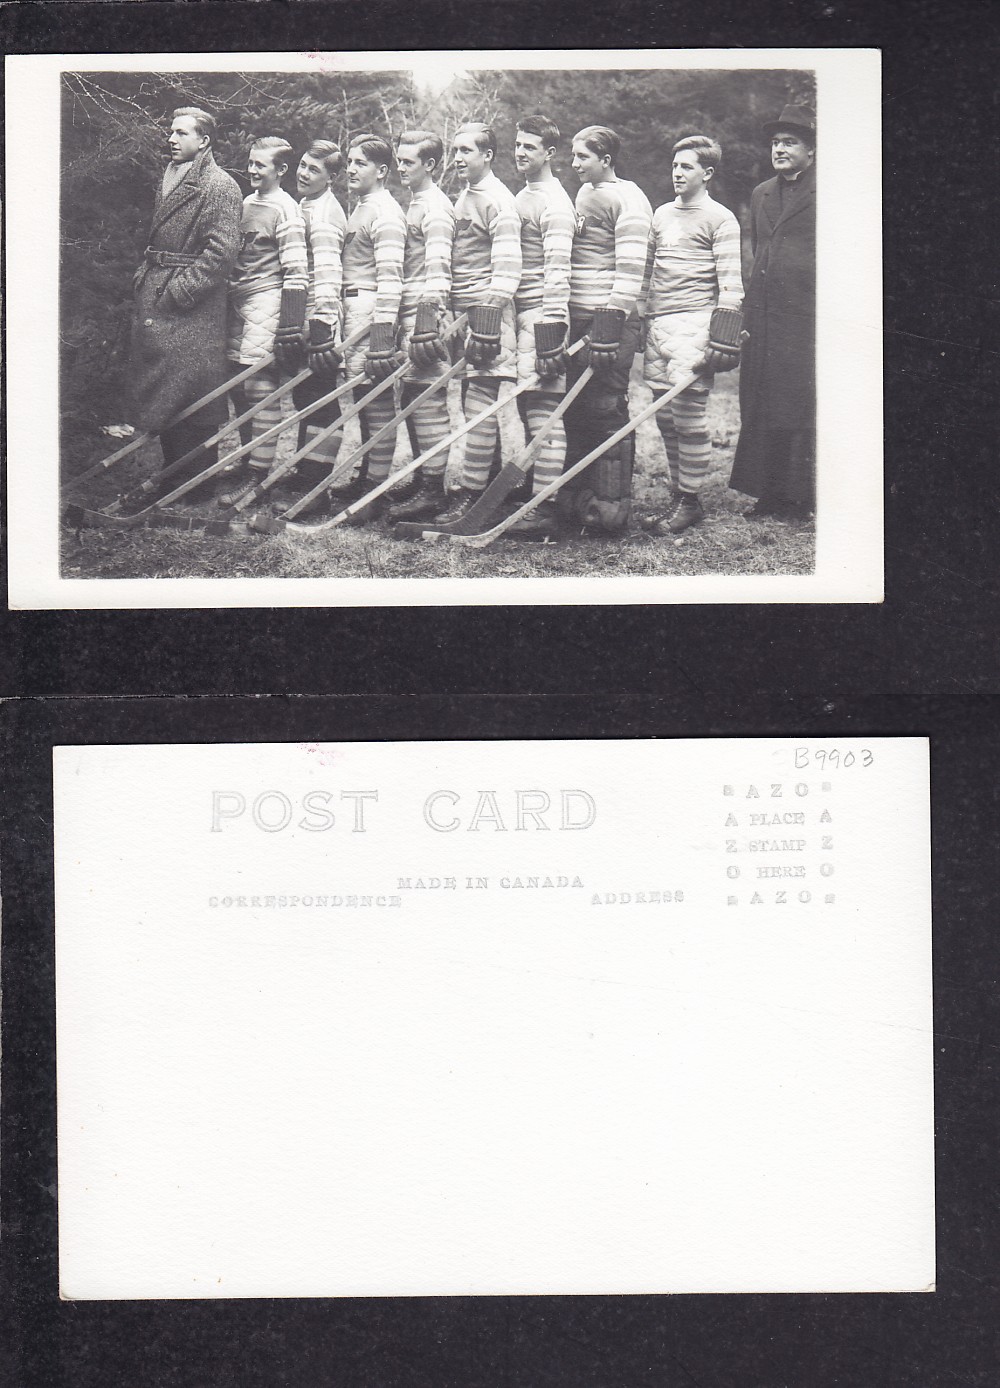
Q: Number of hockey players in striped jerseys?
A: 8